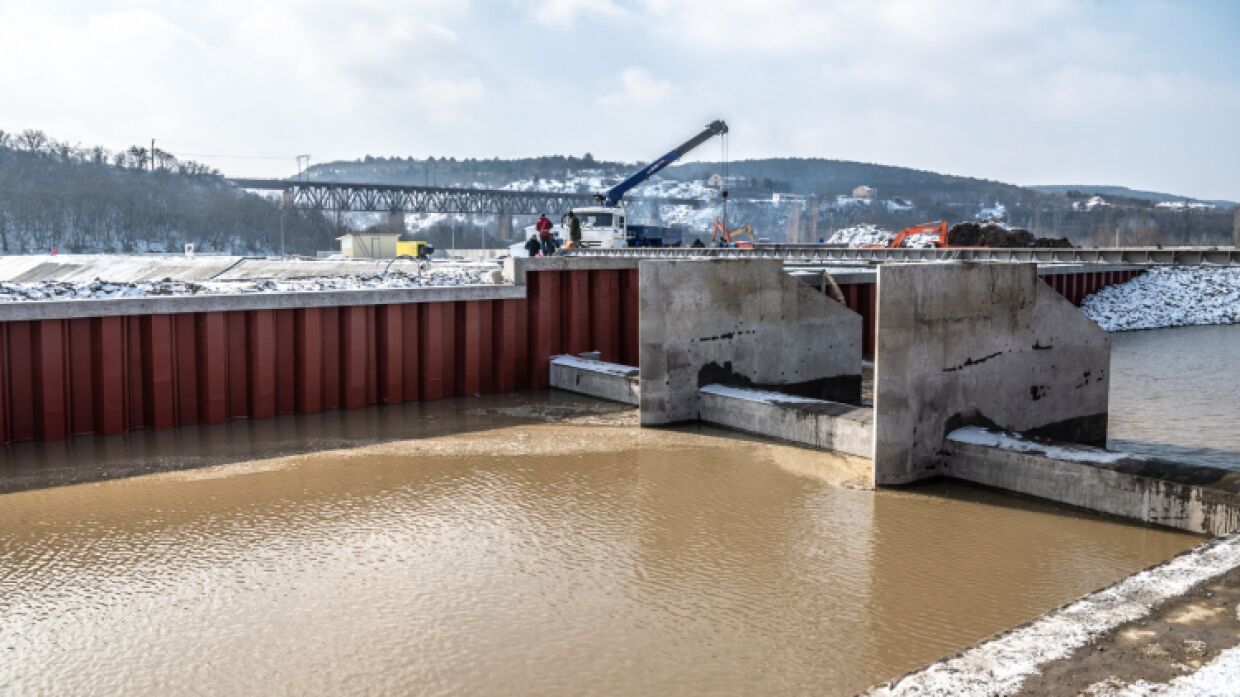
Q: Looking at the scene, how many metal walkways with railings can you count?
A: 1